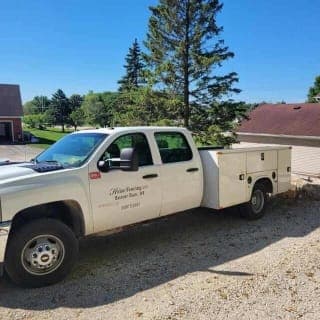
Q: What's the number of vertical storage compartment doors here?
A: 2